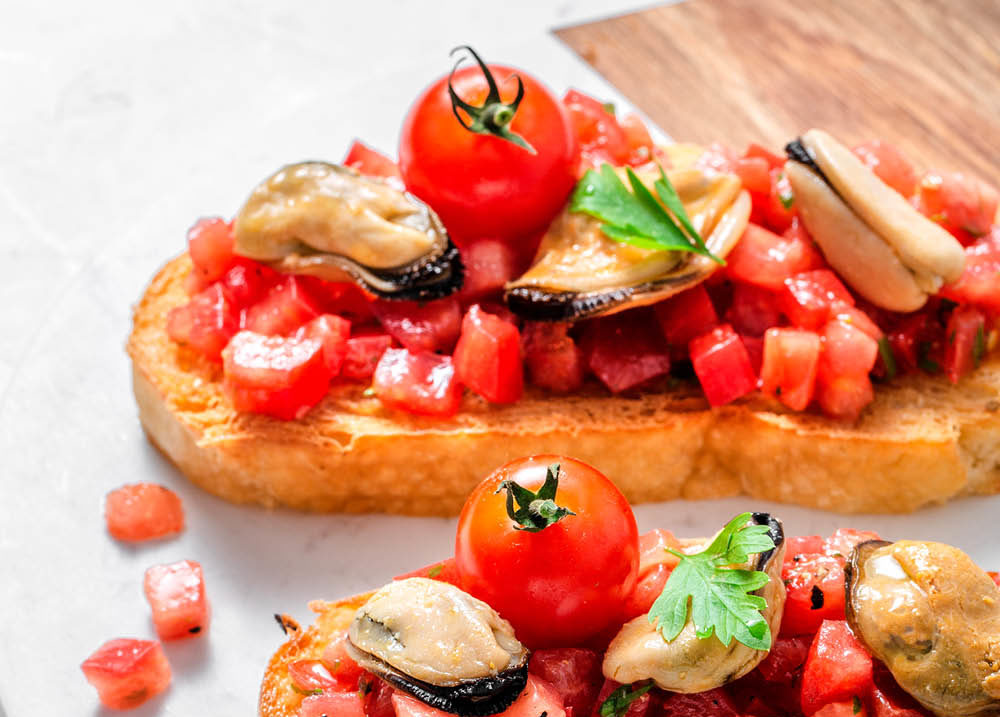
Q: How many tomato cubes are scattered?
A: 3